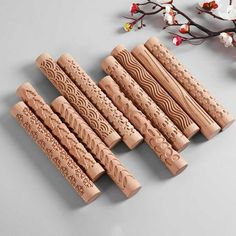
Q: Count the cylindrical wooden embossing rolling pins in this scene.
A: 10